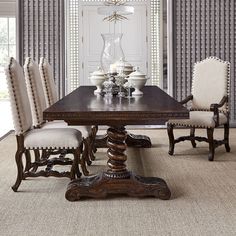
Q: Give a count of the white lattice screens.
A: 2